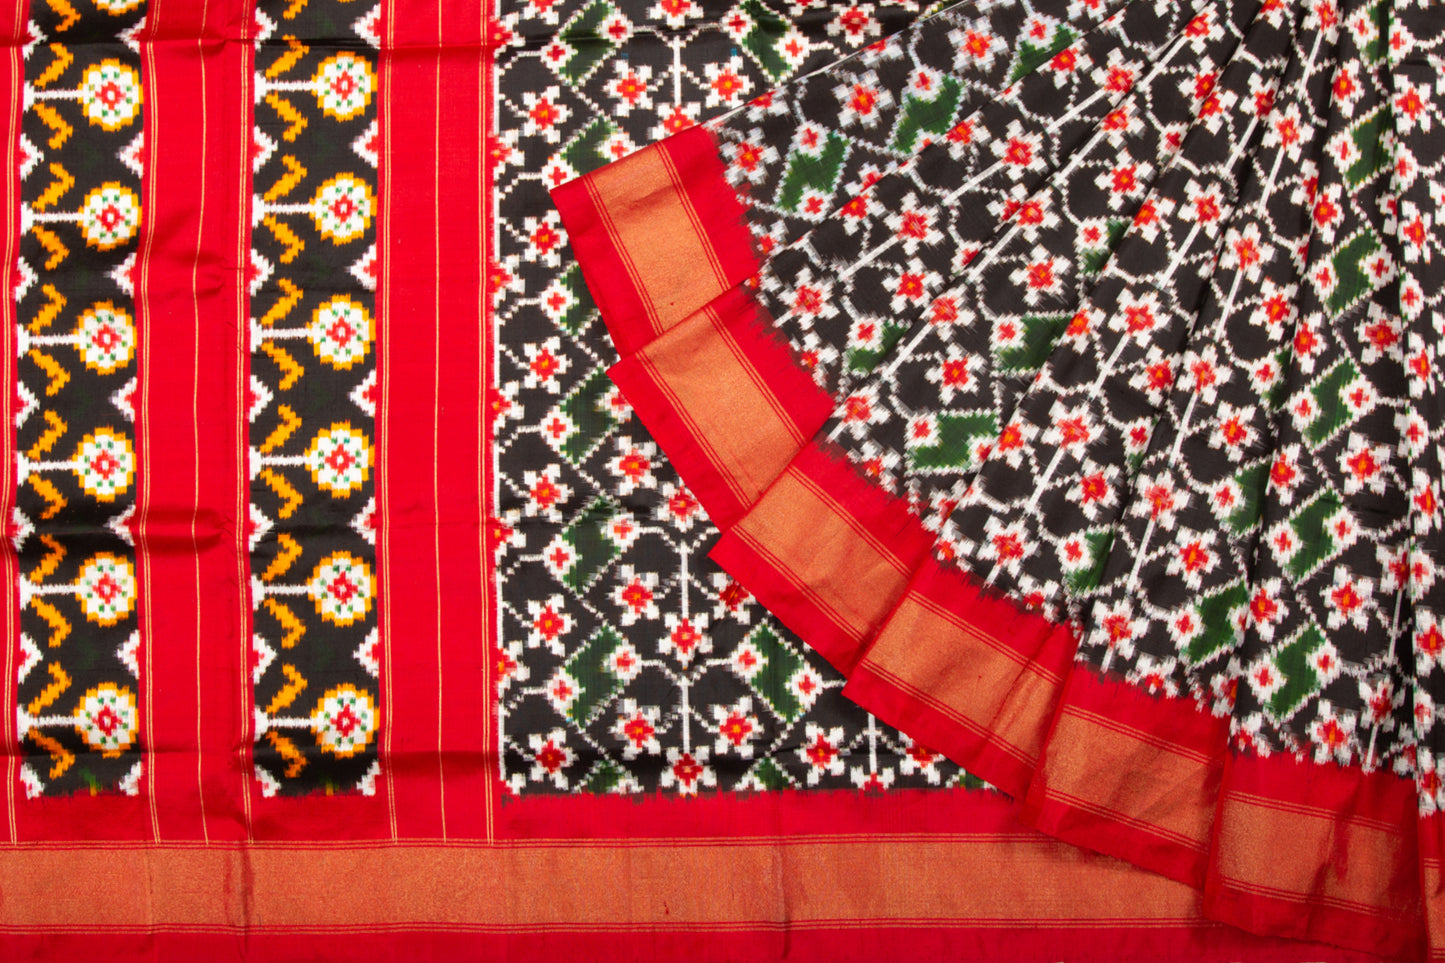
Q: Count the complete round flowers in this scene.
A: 12